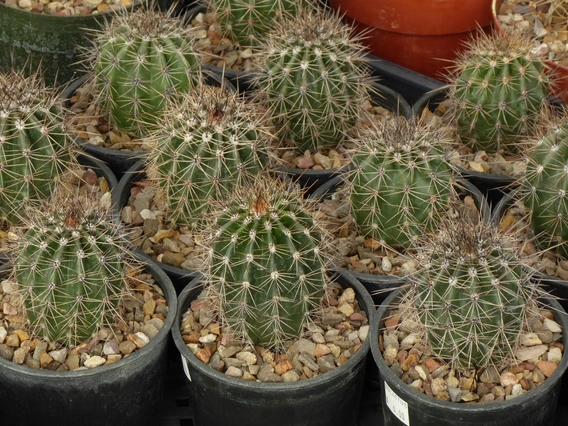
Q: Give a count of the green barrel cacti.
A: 11